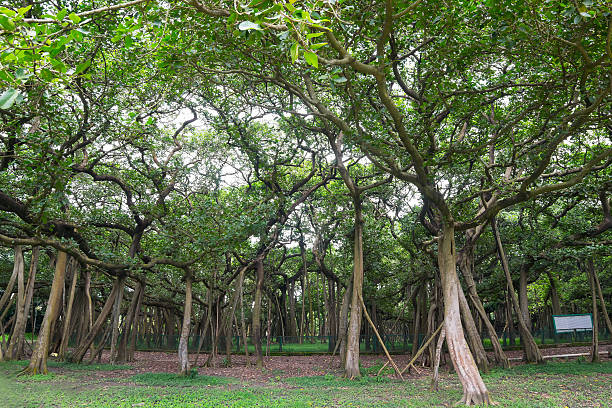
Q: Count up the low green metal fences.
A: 1